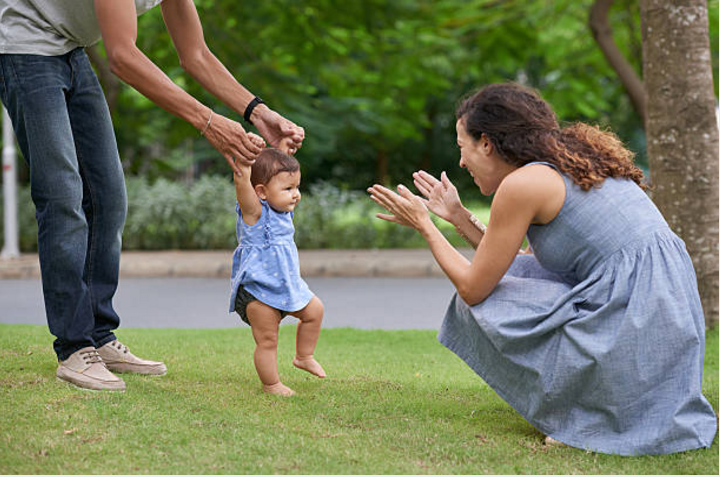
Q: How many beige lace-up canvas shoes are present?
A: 2